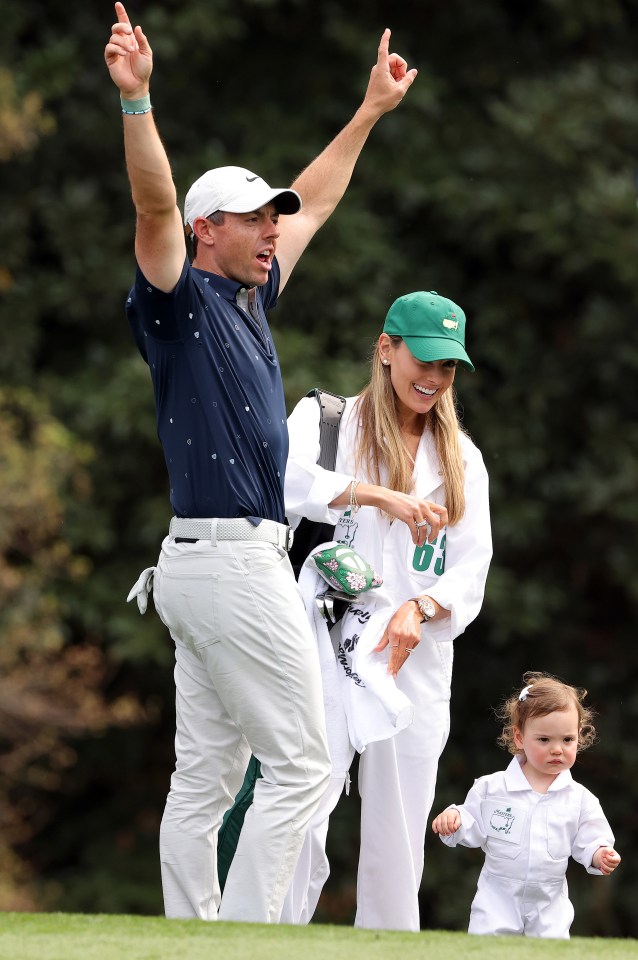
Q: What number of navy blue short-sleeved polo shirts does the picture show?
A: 1